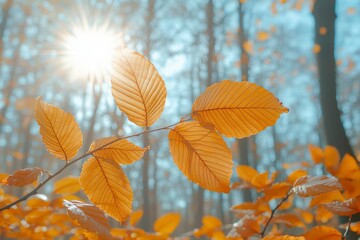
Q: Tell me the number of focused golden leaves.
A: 6